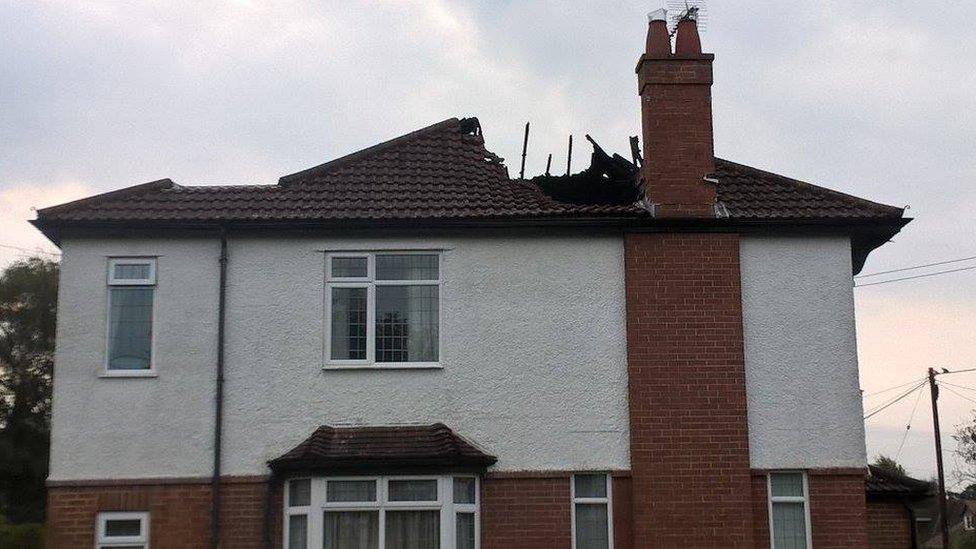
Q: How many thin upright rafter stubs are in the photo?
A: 3